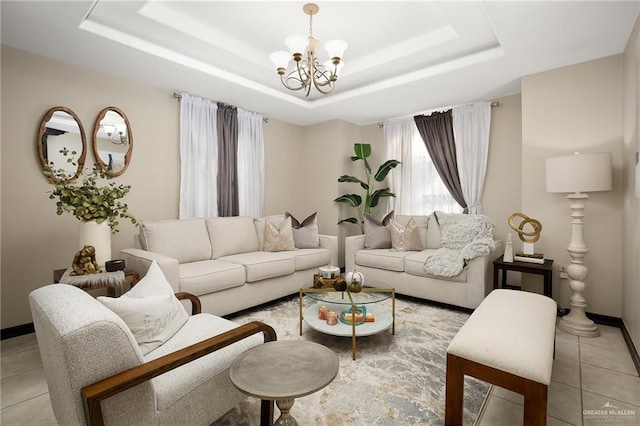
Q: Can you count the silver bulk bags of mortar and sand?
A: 0